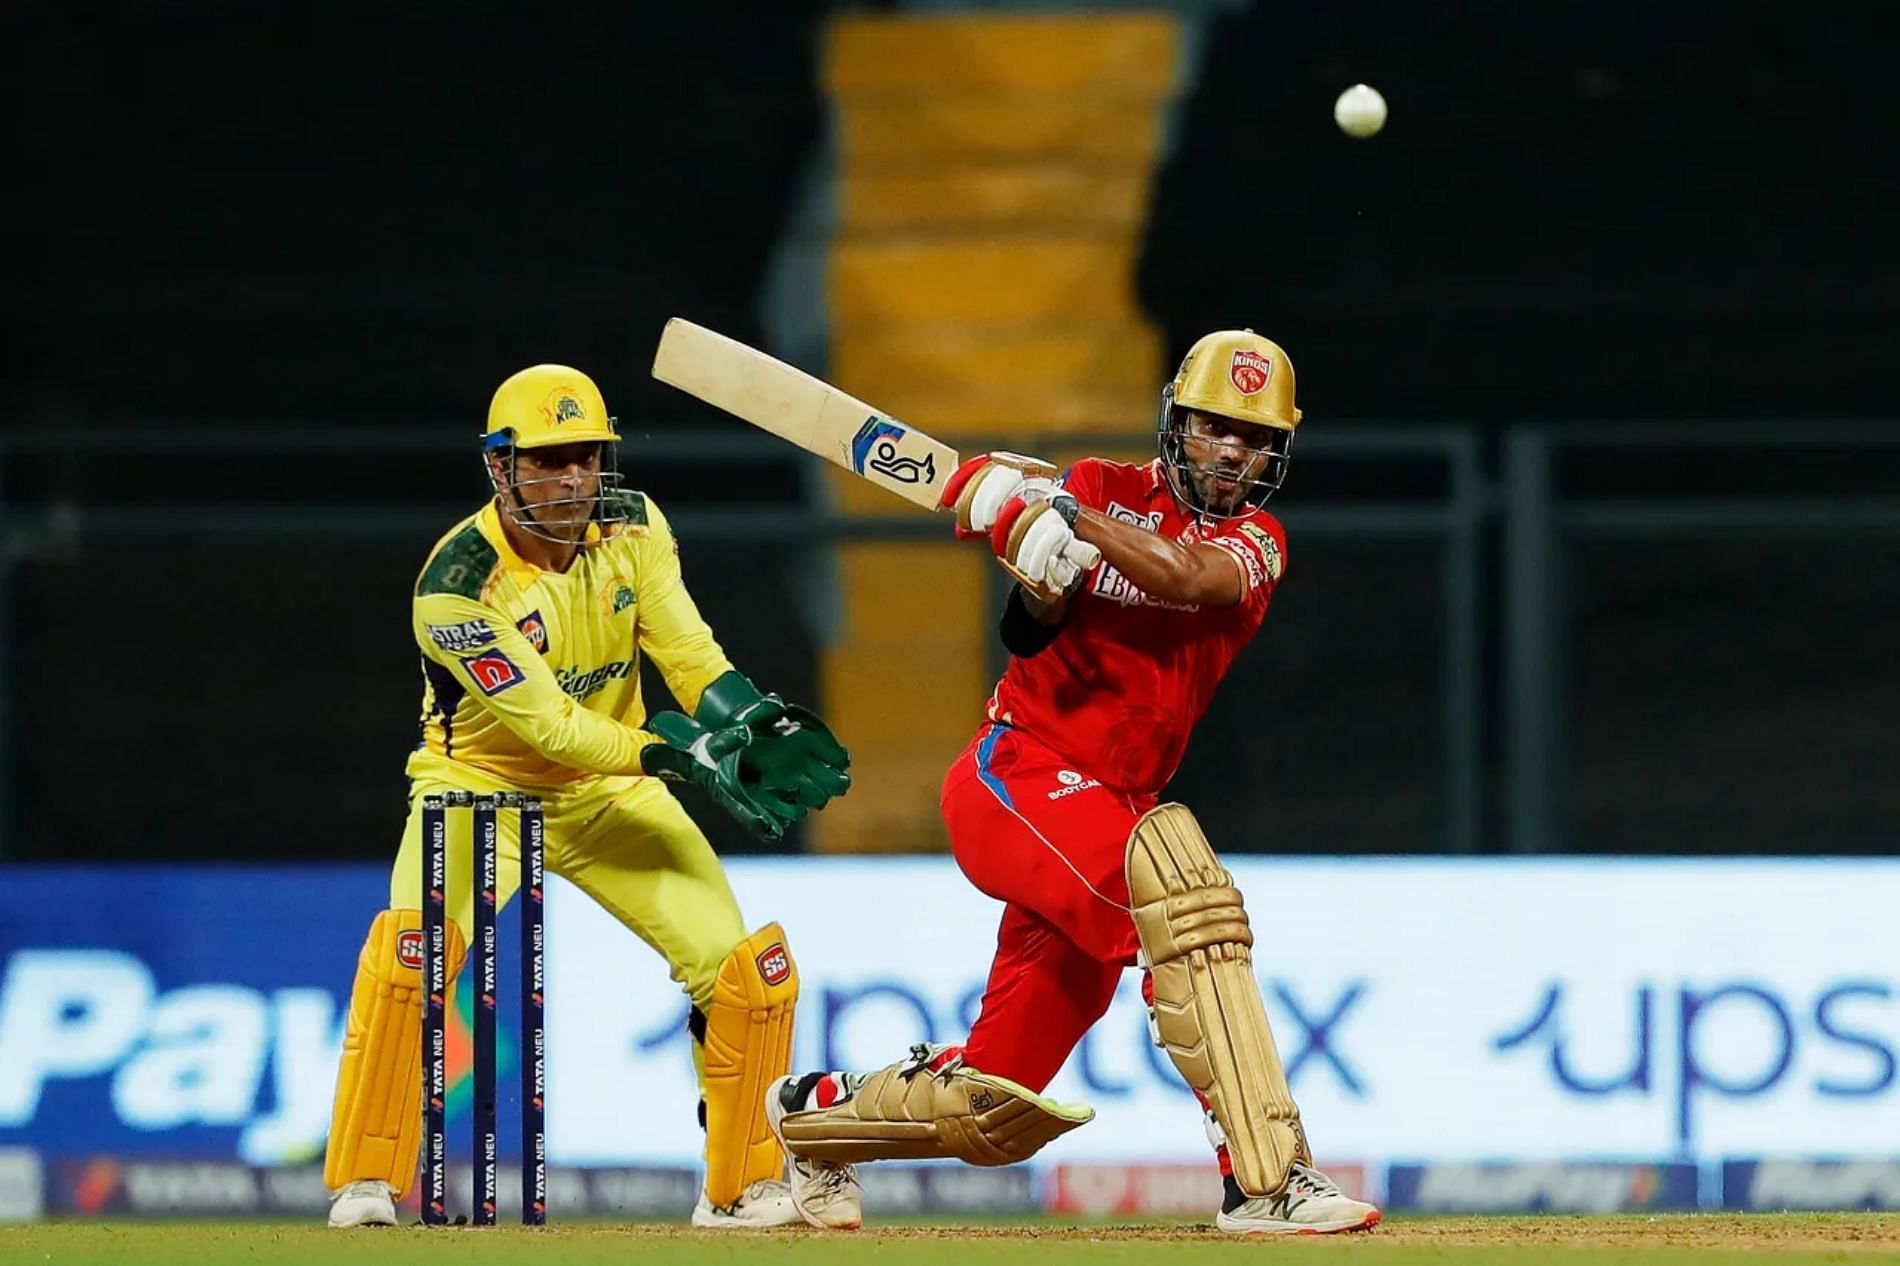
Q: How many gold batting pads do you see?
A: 2